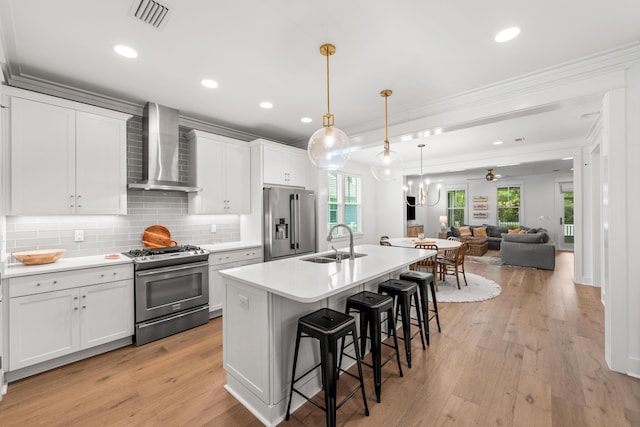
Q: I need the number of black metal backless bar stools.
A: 4